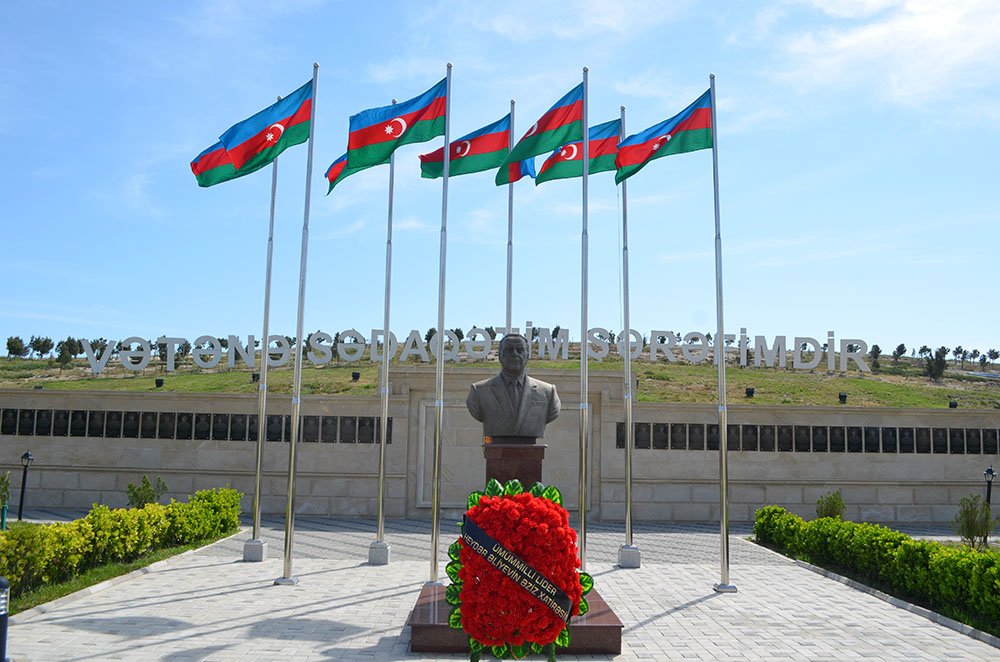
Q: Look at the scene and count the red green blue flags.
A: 8